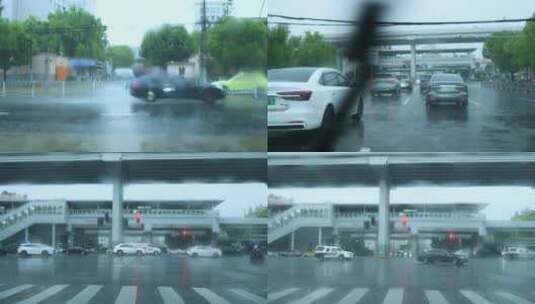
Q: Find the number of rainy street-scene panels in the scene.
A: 4